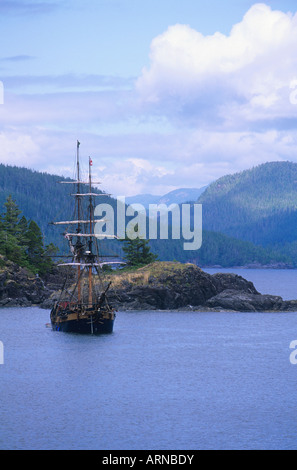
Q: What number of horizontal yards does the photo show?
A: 6